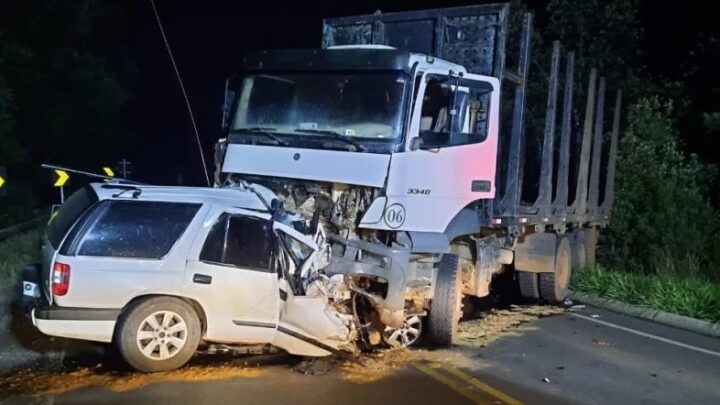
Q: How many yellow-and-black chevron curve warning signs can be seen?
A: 3